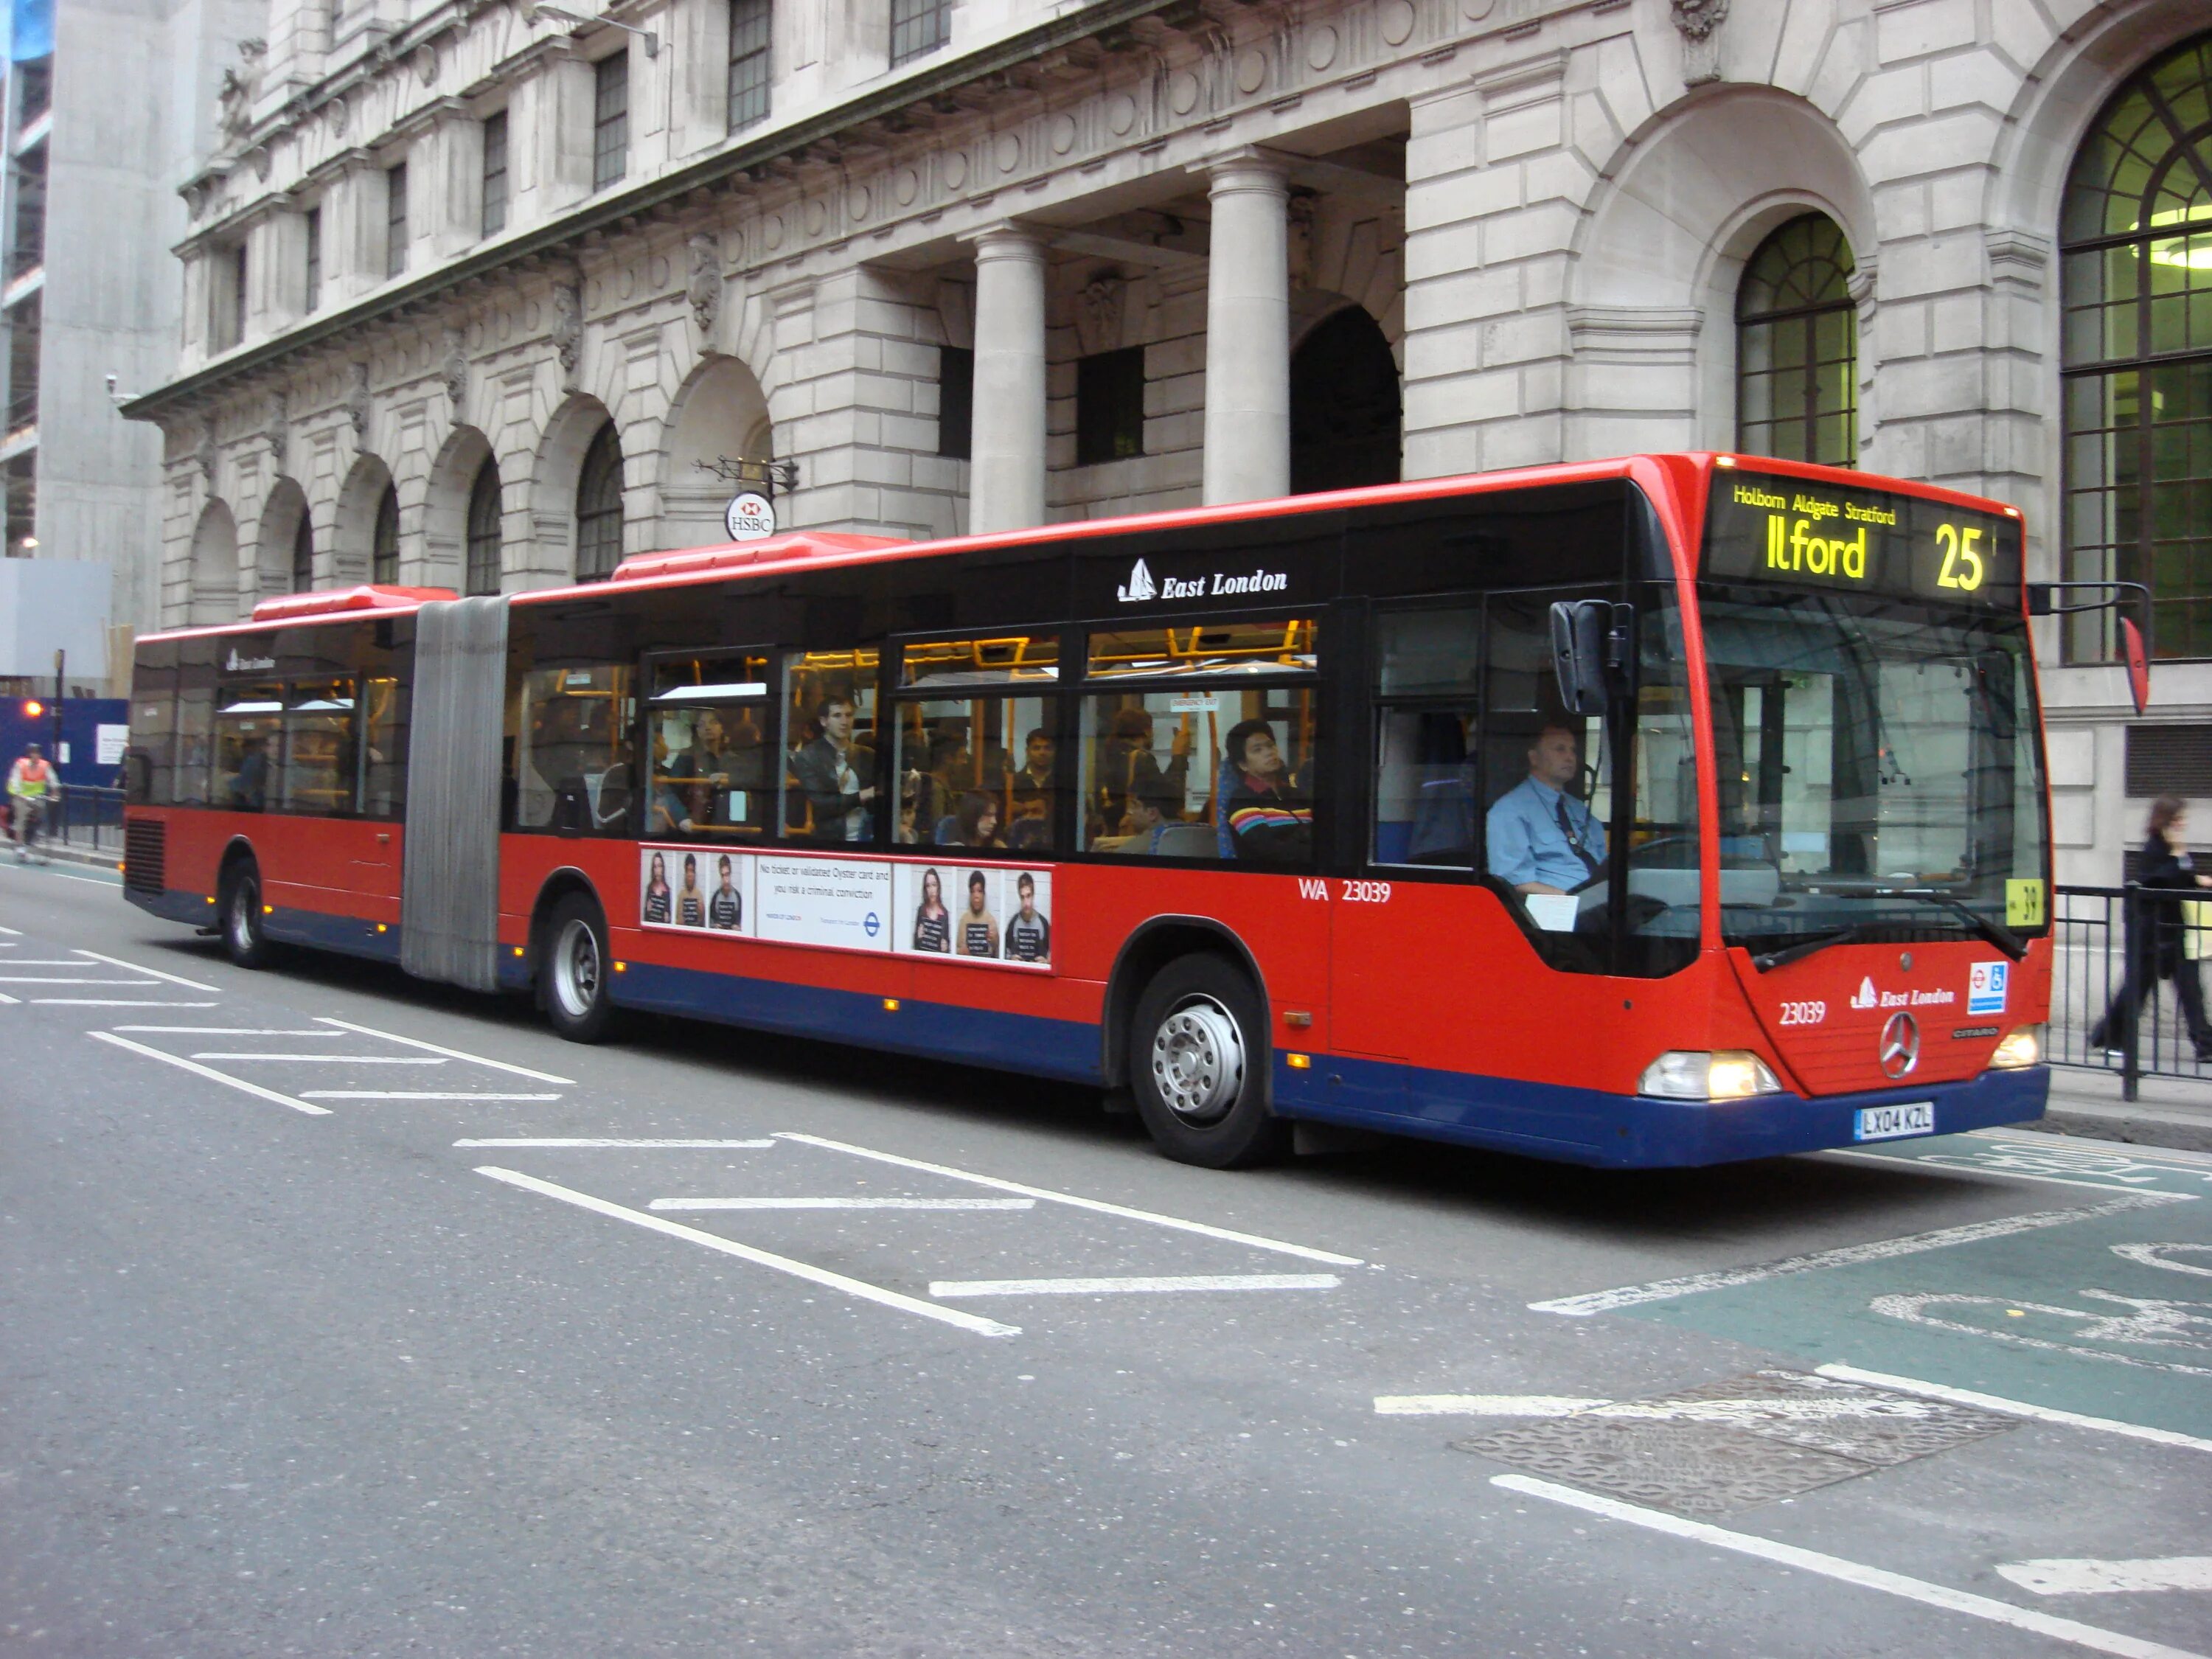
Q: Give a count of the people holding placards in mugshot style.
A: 6